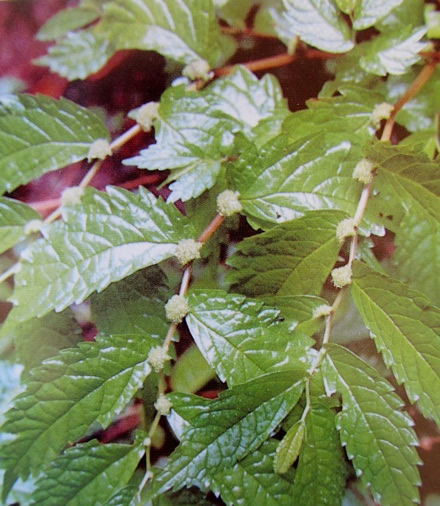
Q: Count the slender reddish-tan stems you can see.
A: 3